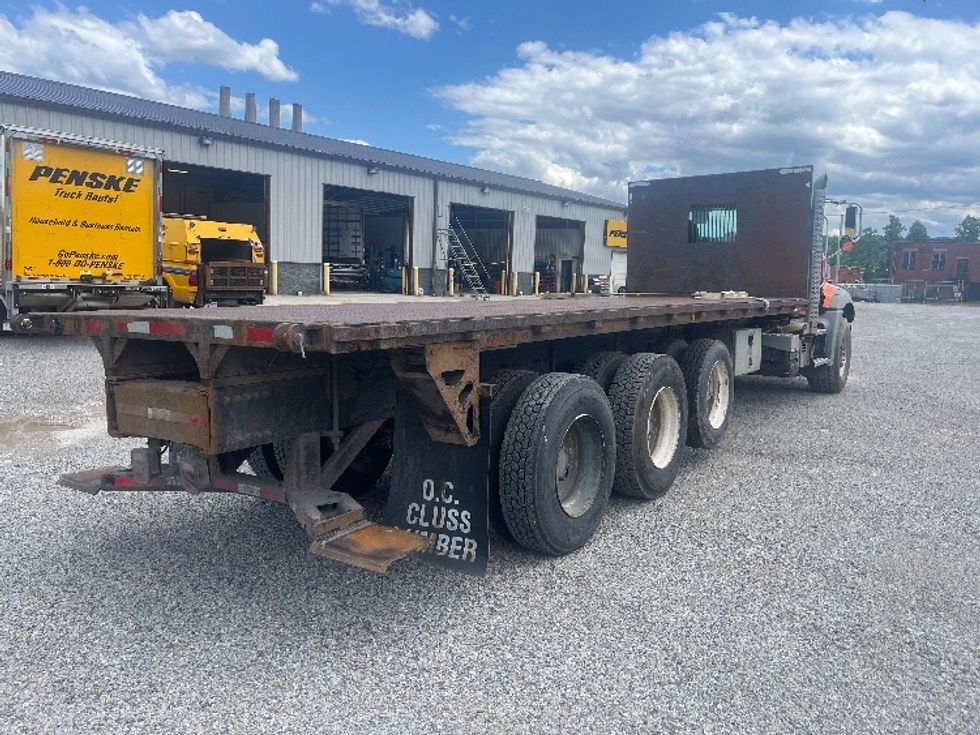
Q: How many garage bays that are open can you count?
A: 4